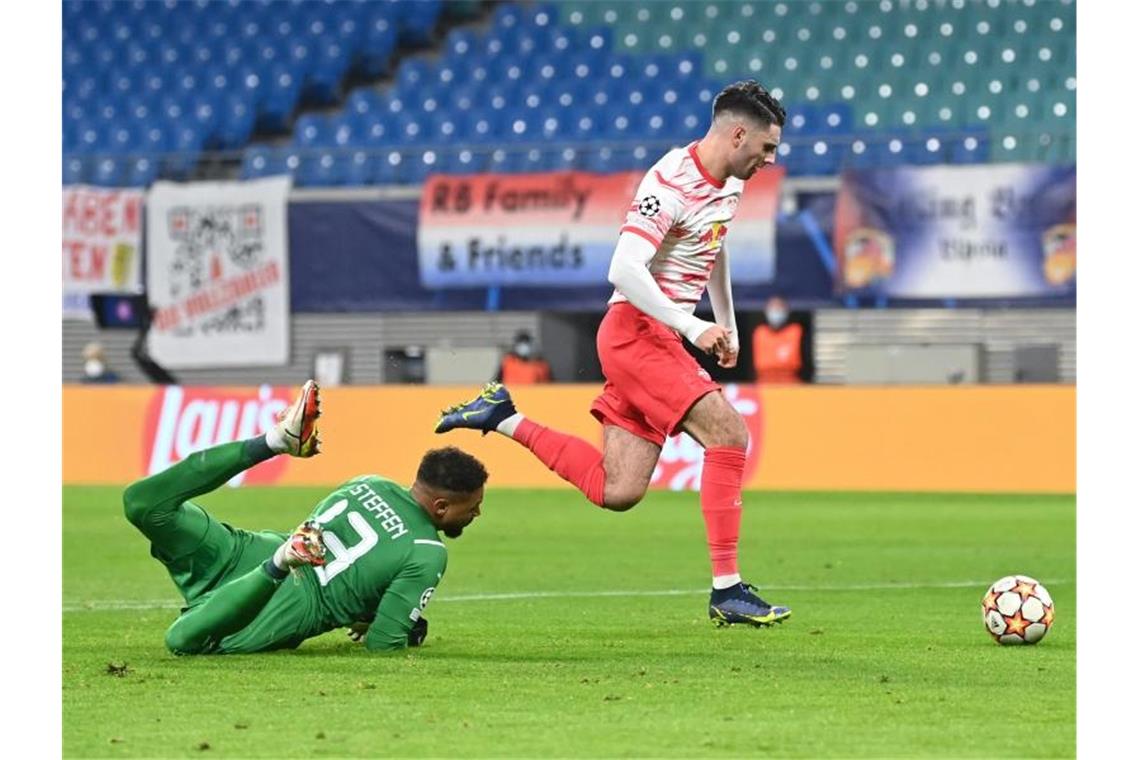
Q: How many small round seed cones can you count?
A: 0